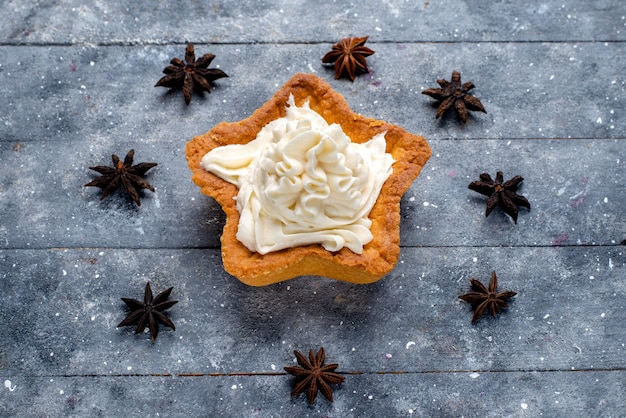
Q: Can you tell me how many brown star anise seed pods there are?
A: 8